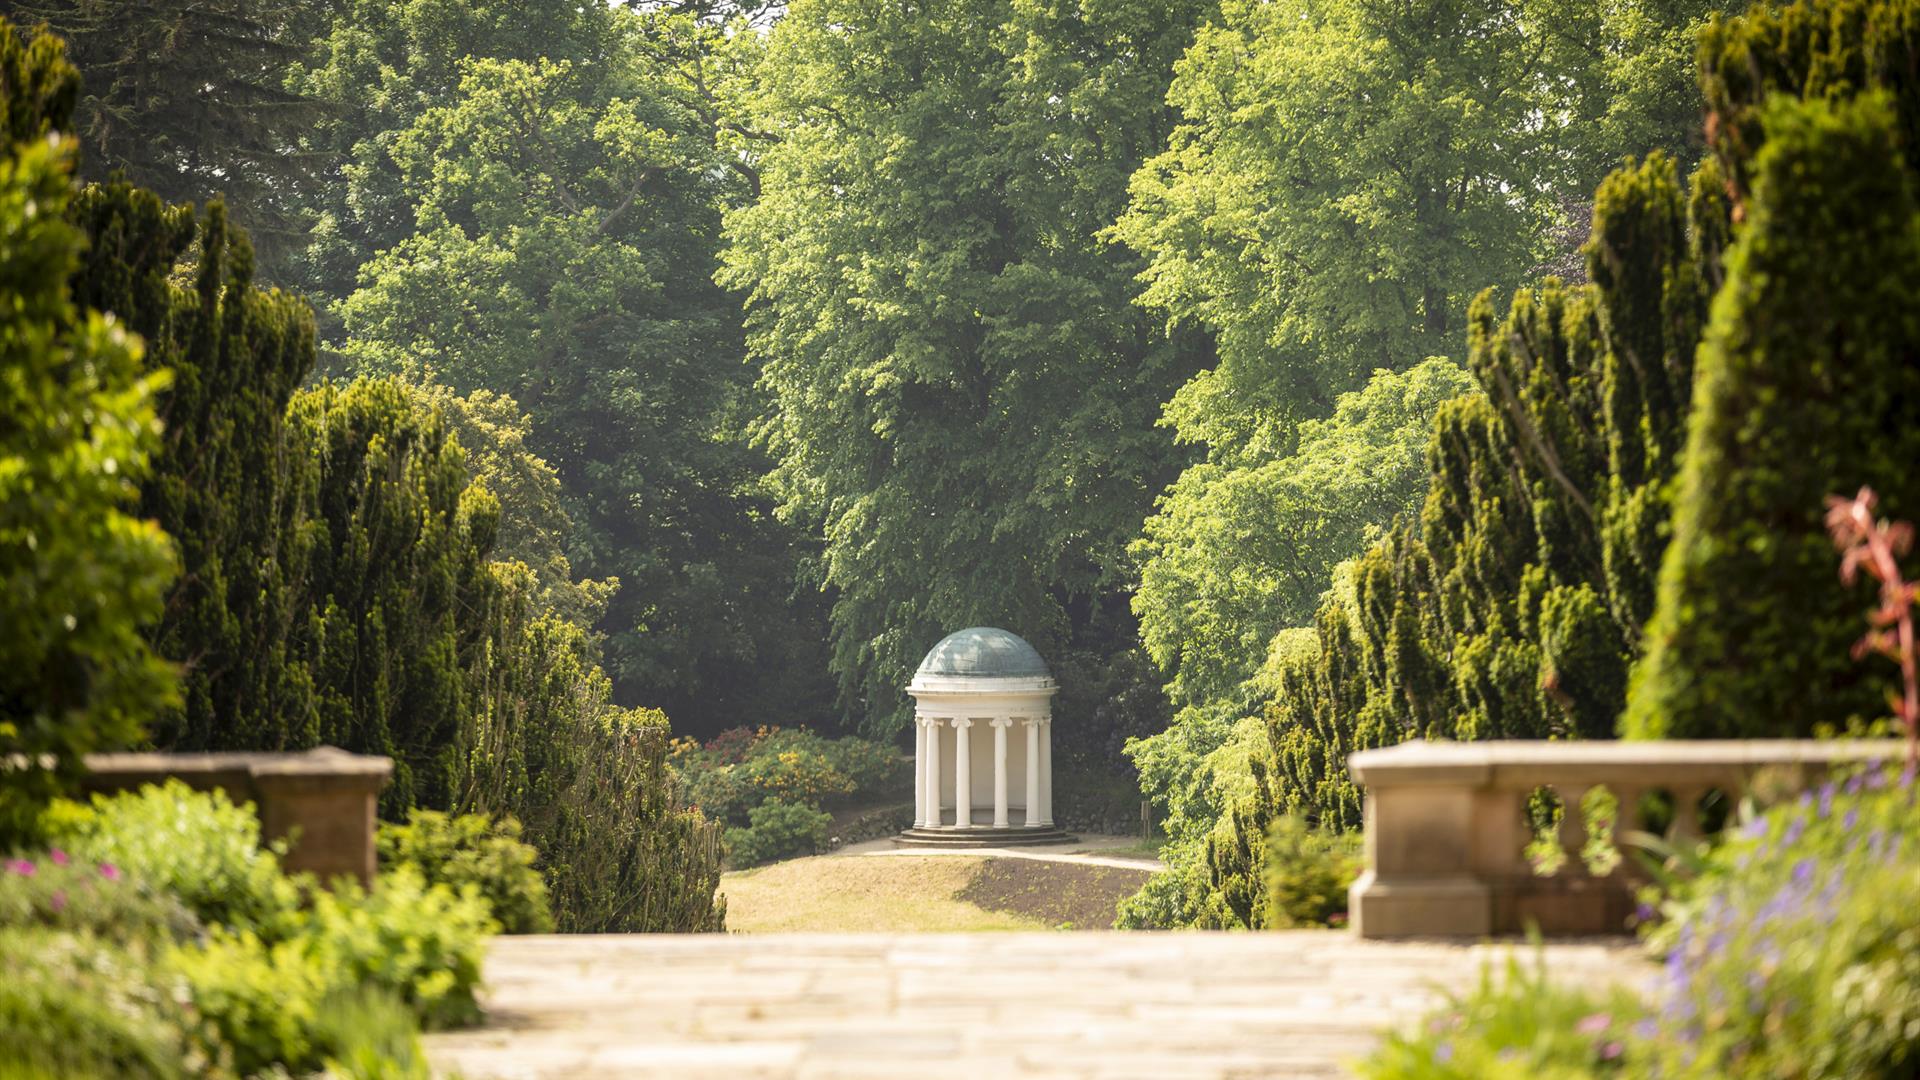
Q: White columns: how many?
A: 6